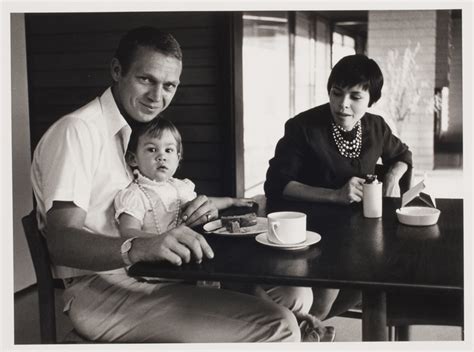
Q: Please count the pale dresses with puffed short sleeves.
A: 1